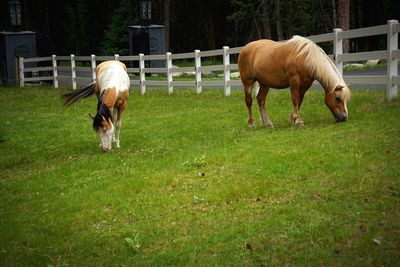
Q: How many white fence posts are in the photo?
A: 11